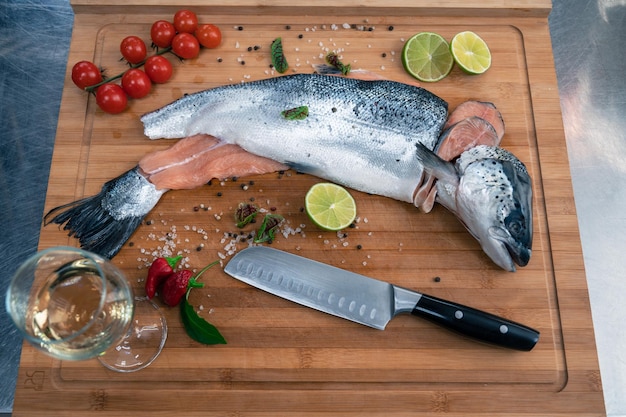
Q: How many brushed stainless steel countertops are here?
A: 1